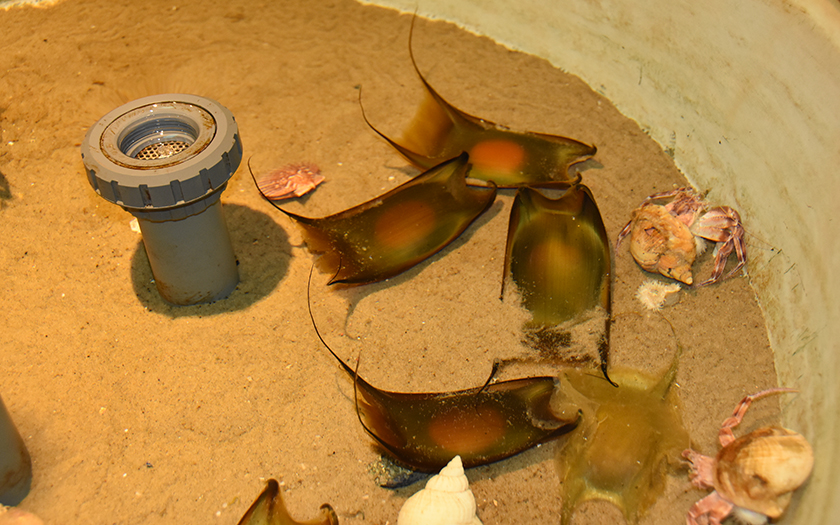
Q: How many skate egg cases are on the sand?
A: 6